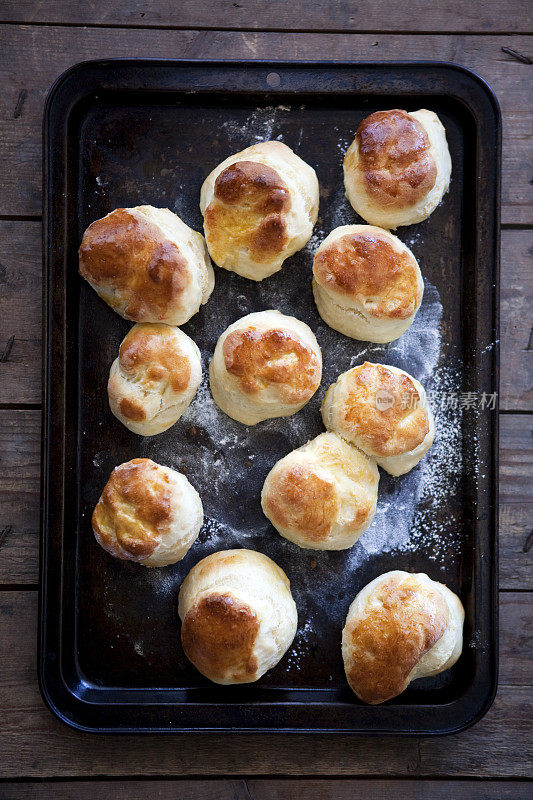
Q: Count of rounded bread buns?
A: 11